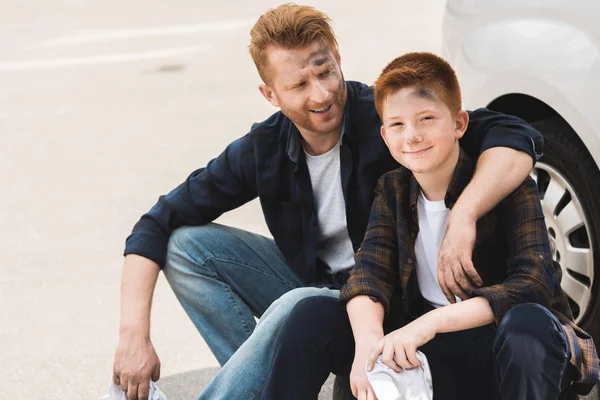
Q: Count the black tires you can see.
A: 1